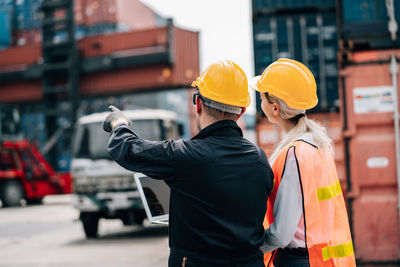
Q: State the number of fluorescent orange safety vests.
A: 1